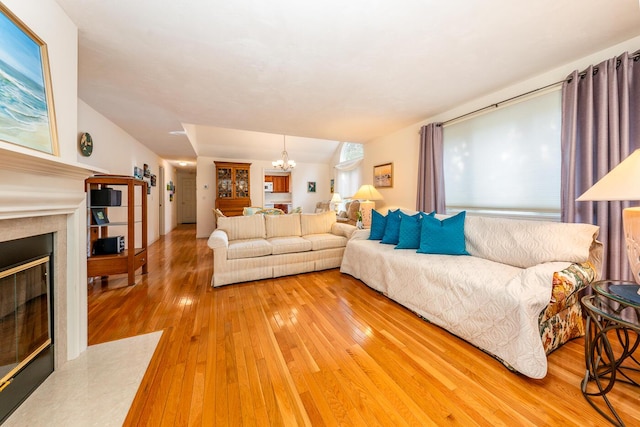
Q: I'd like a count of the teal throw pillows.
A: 4